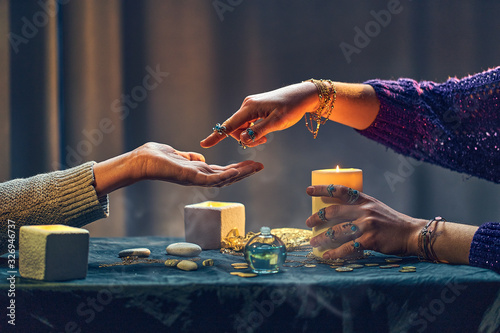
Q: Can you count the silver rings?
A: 9